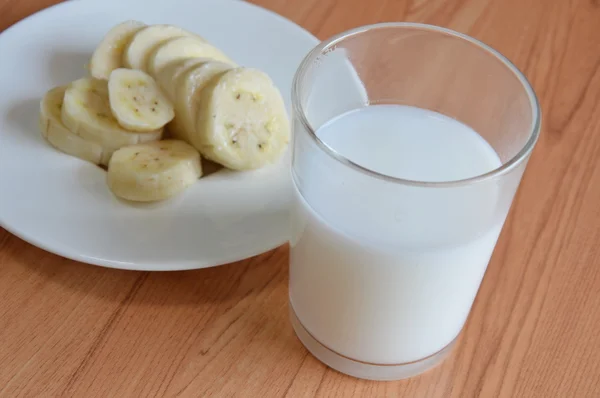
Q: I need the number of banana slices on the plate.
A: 10